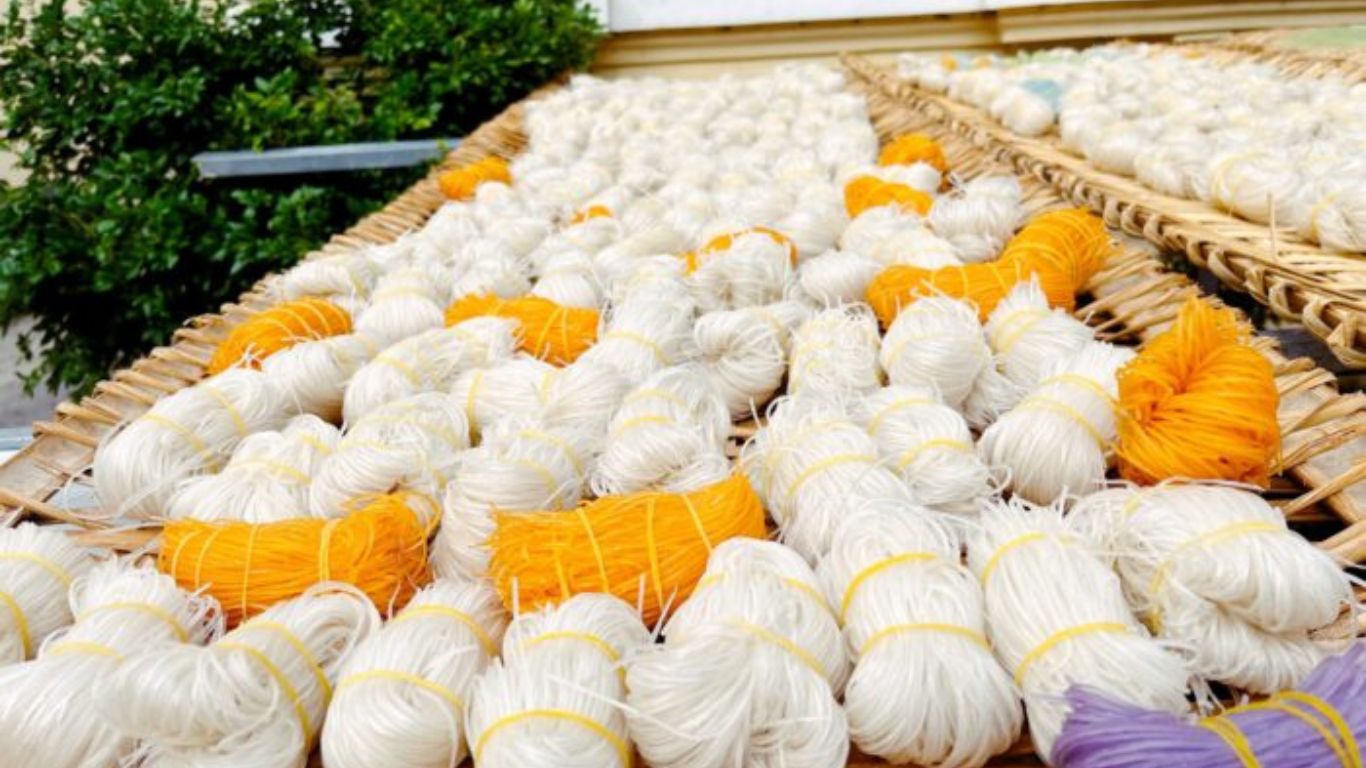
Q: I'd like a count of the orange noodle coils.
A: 12